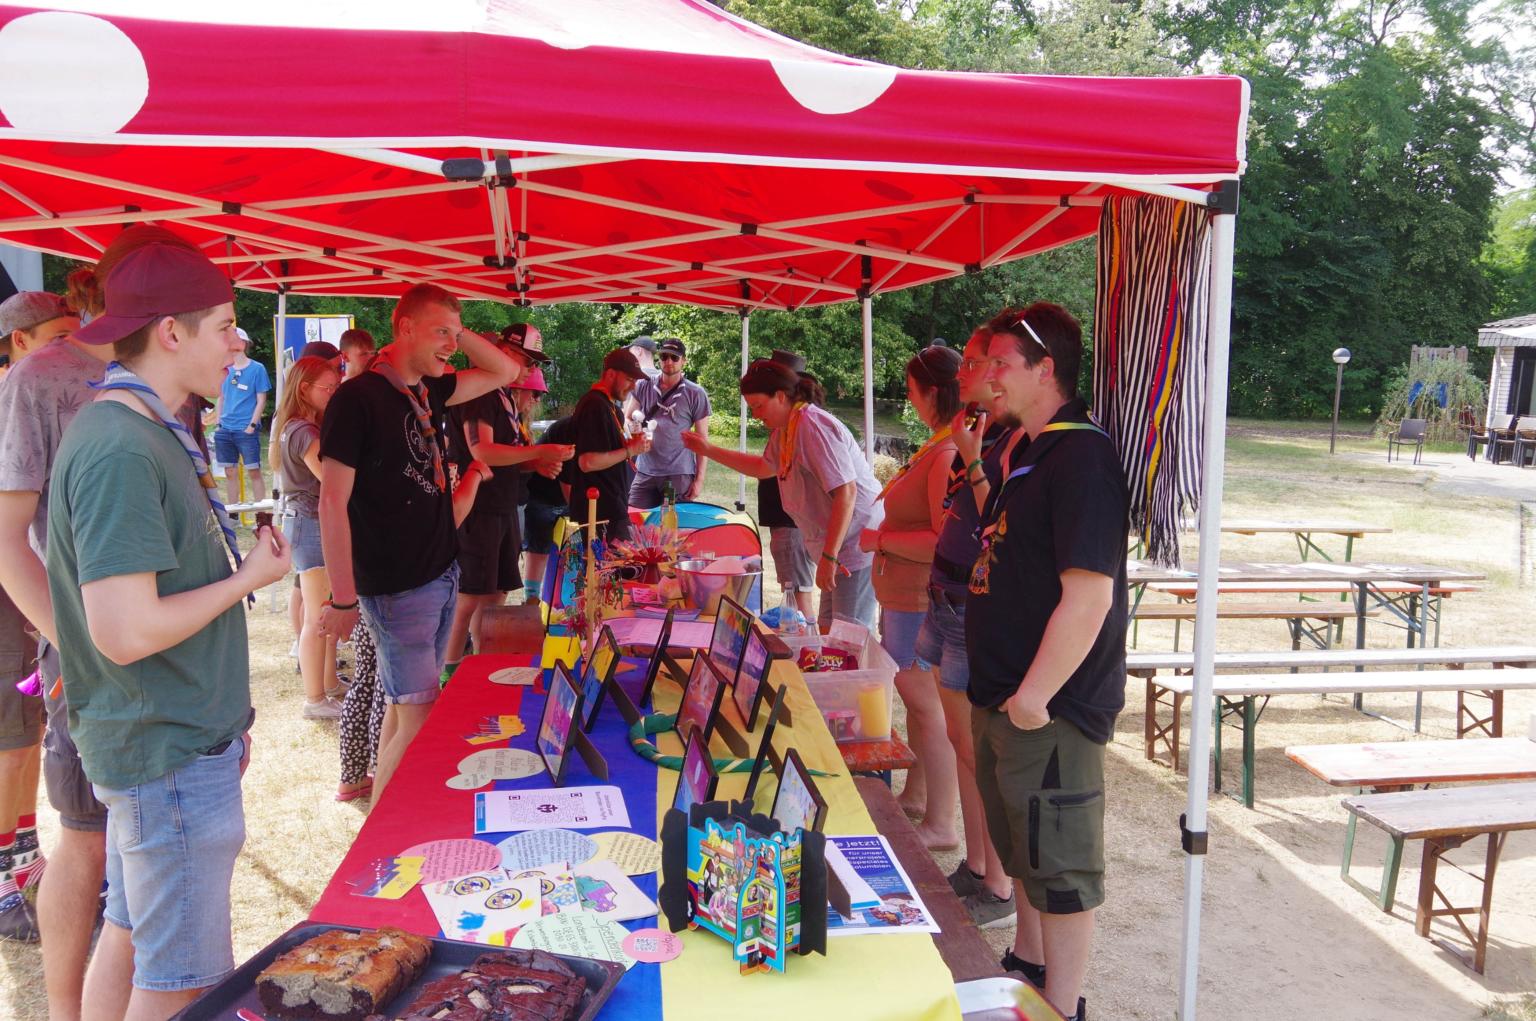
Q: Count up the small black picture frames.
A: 9